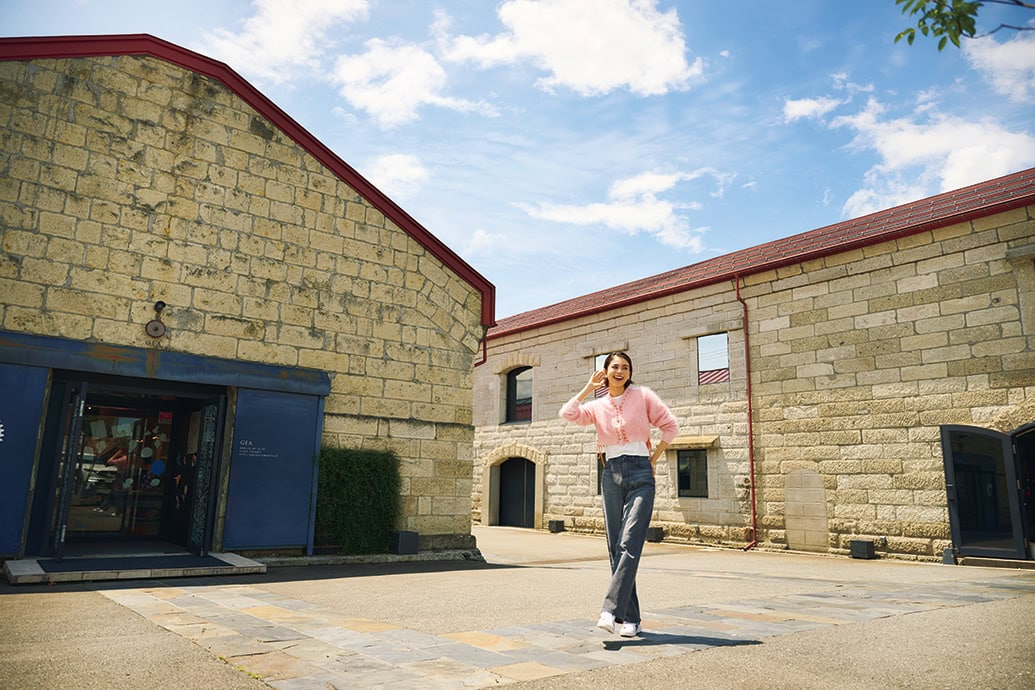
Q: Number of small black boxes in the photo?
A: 4